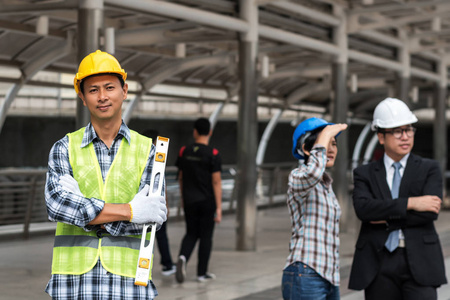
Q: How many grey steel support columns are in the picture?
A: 5